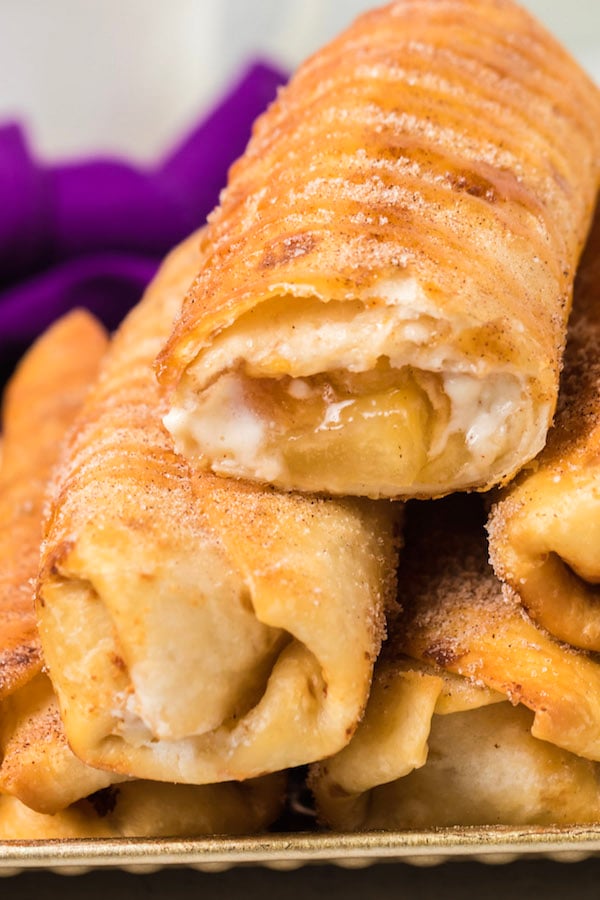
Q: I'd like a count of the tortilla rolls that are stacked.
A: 5